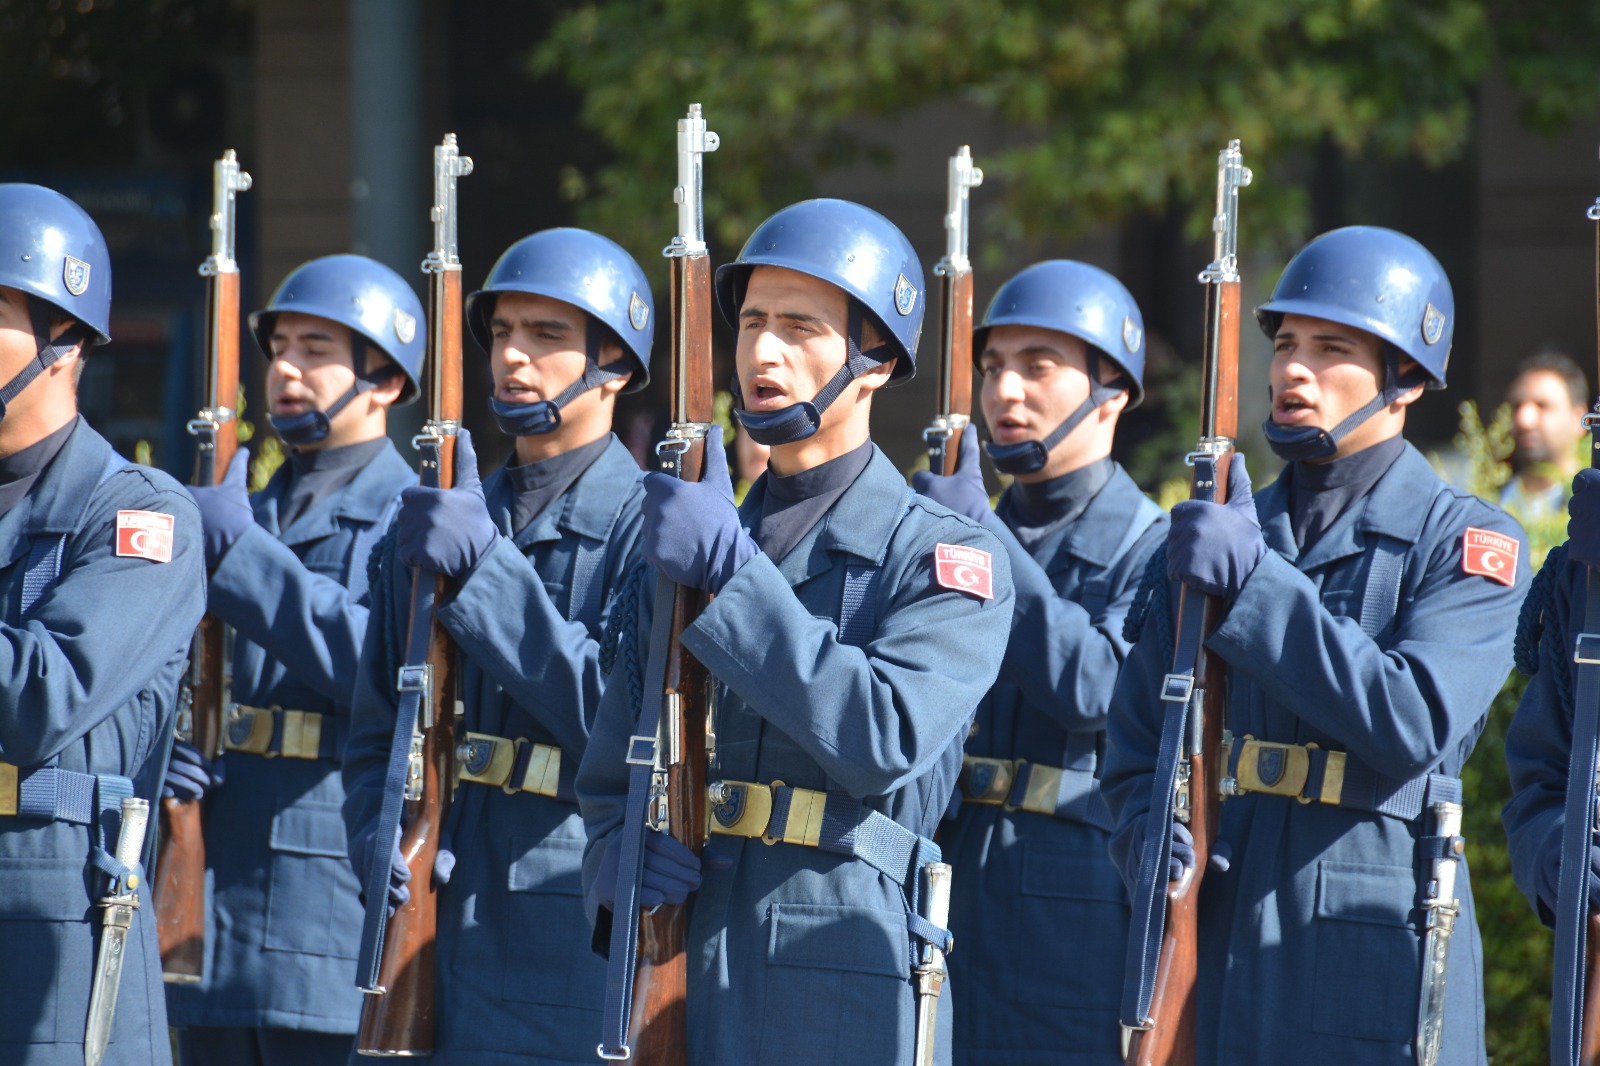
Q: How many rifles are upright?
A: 6